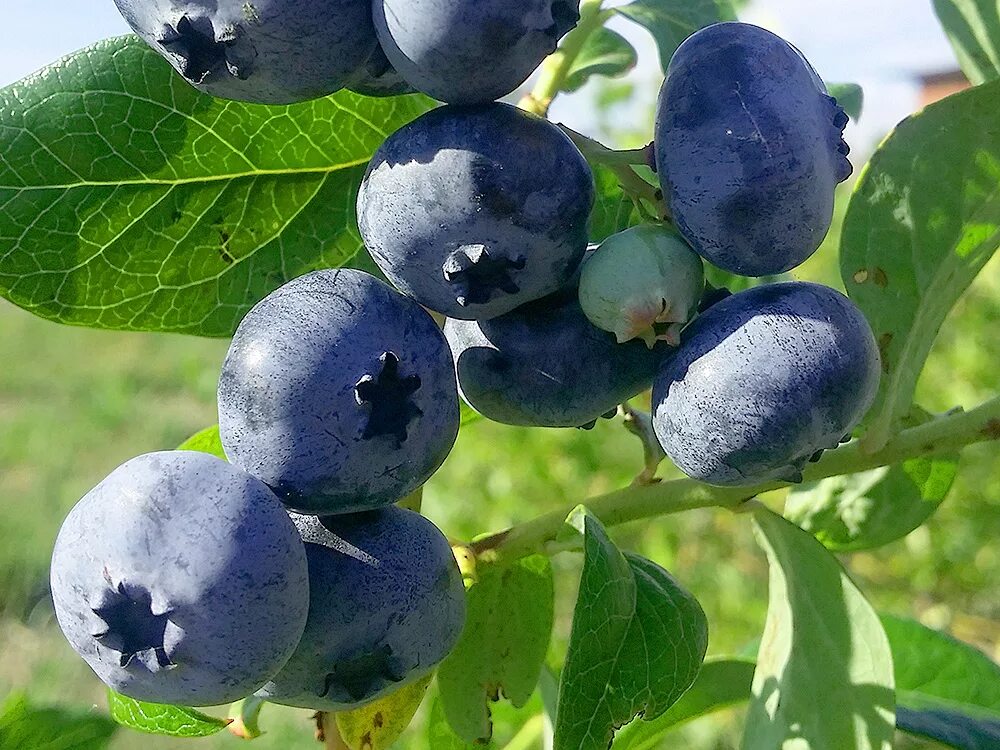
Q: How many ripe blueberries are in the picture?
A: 10